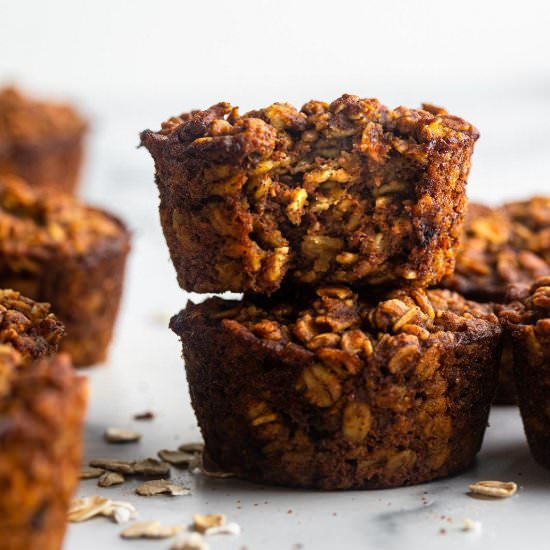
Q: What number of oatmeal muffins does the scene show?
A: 8